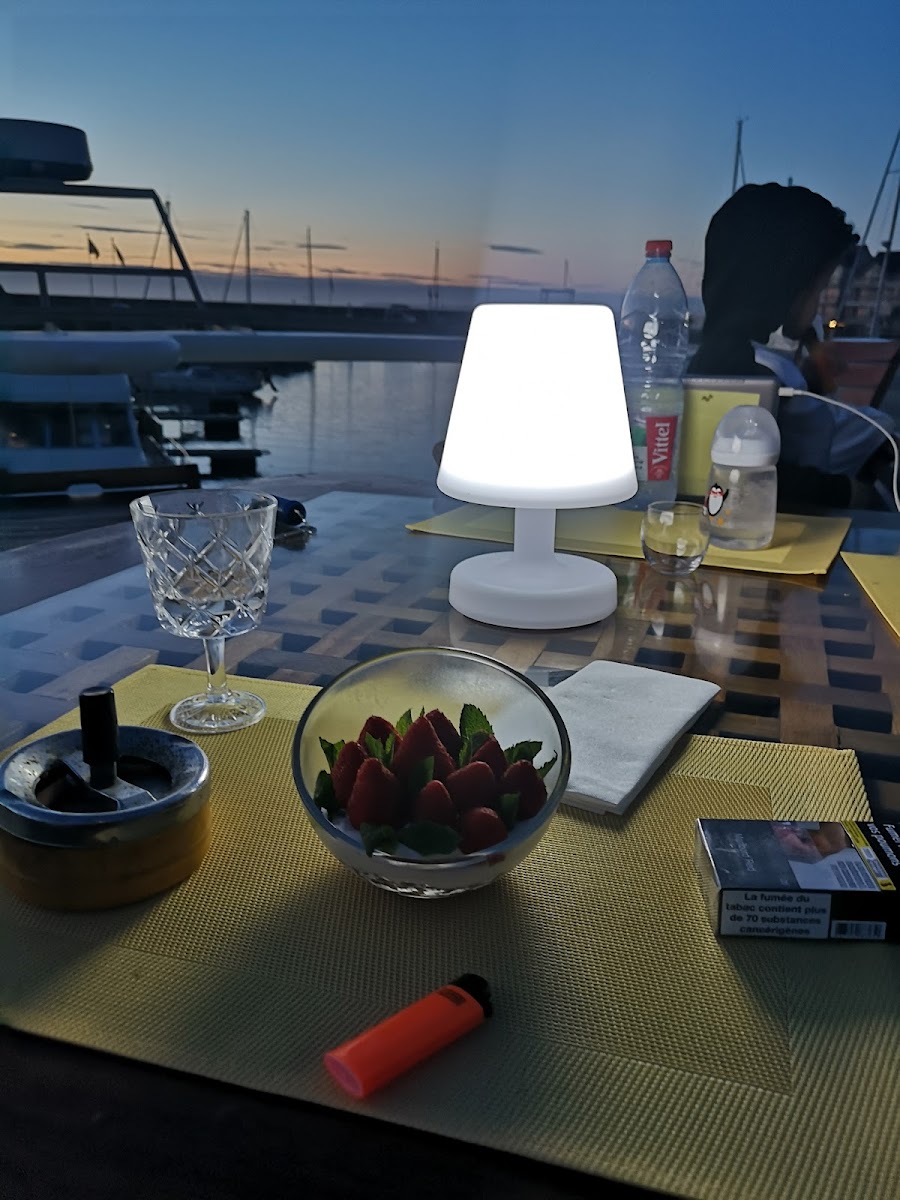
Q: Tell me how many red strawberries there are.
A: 10